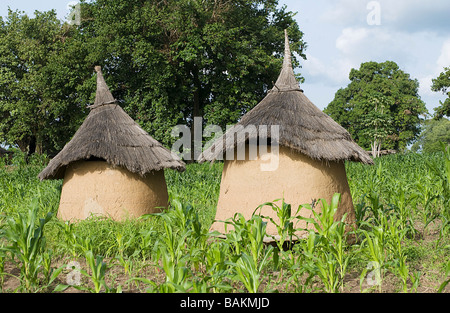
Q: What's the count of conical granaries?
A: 2